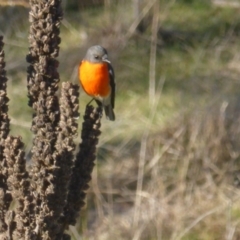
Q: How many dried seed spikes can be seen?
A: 5